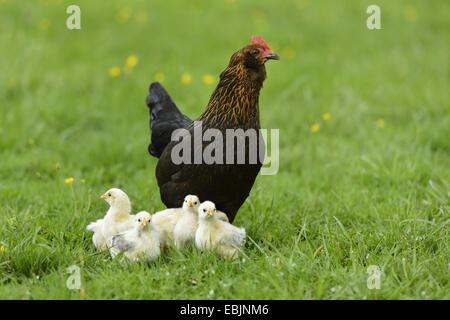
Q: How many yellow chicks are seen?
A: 4